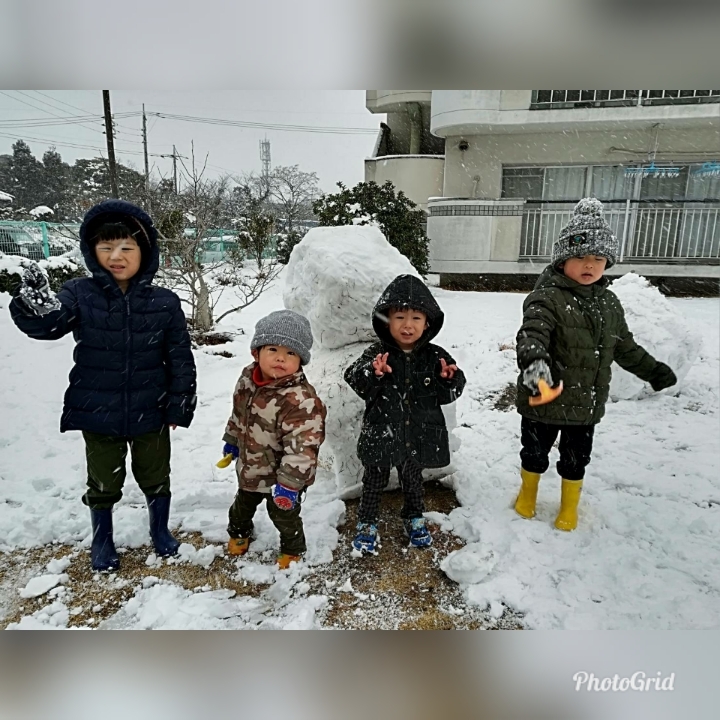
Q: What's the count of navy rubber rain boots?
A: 2